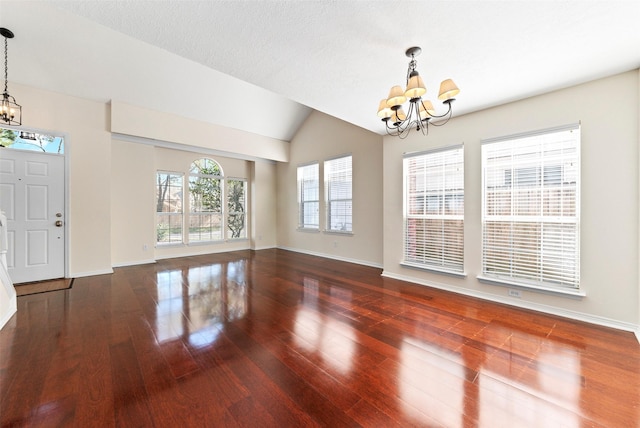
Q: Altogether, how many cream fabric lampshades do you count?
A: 6